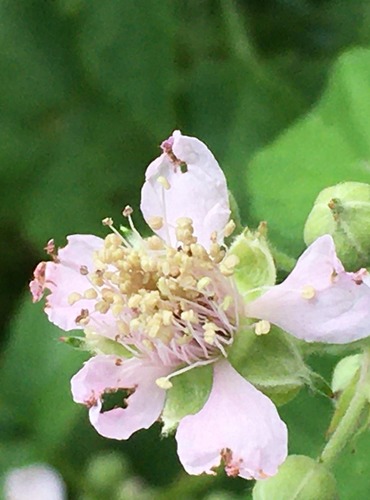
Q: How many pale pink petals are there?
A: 5